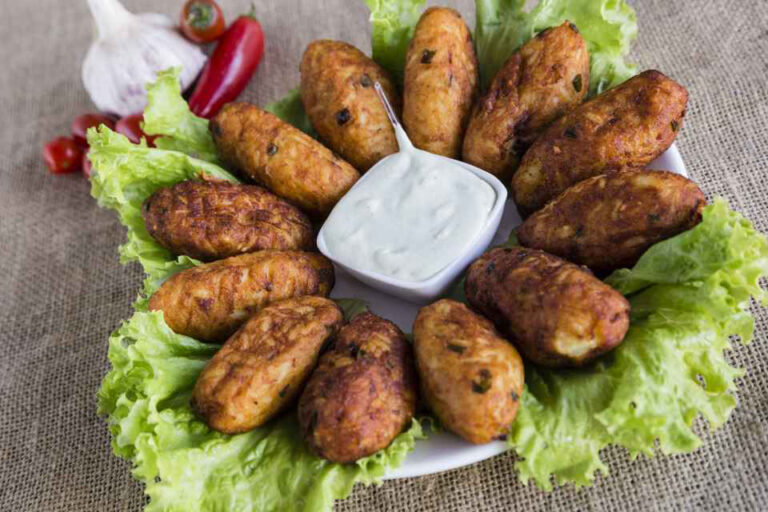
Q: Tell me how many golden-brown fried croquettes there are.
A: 12